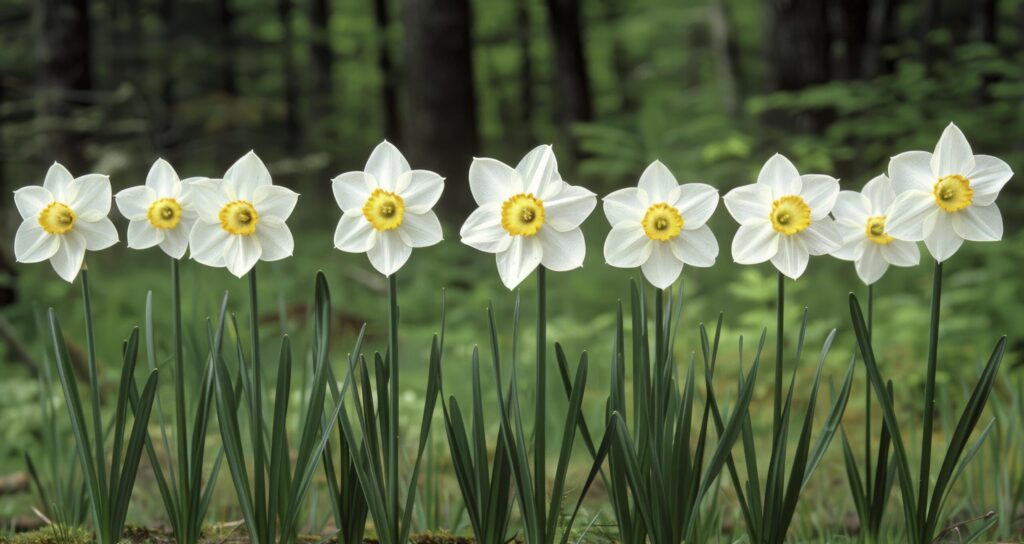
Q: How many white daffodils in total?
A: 9